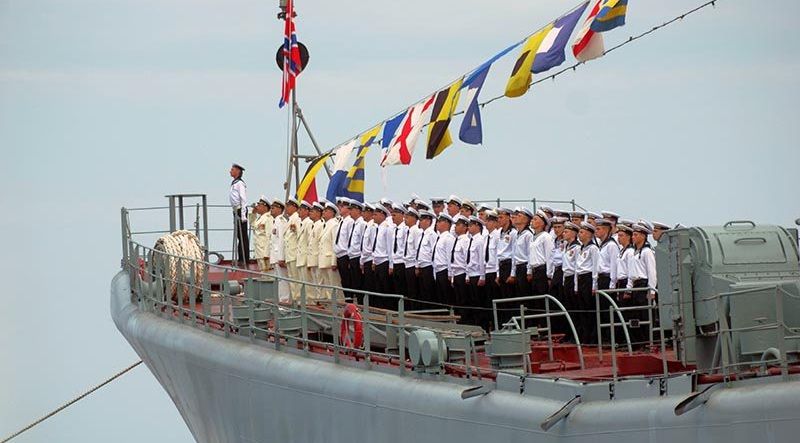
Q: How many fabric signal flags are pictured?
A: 11